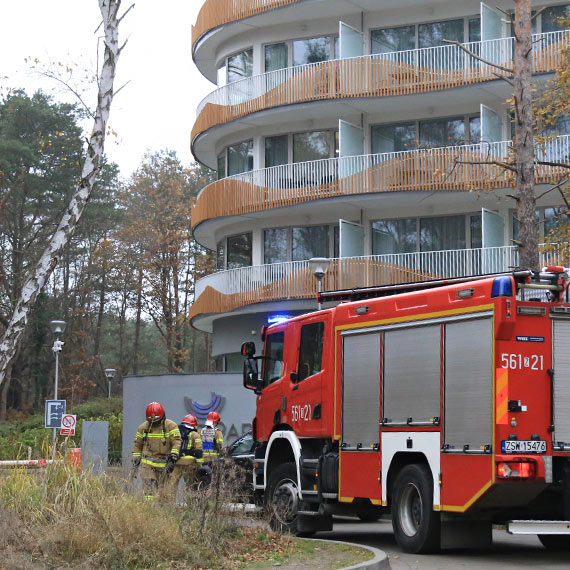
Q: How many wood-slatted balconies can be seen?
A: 4